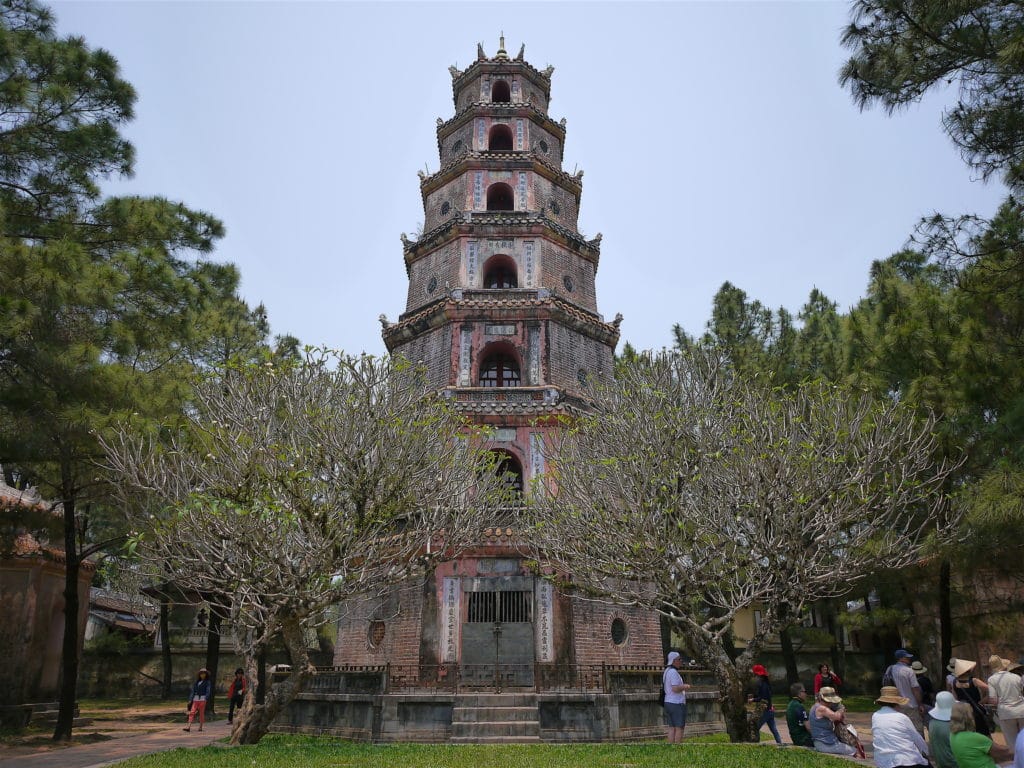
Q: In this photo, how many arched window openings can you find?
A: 6